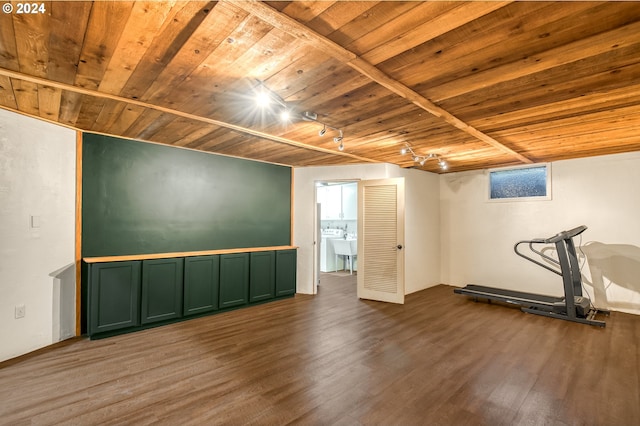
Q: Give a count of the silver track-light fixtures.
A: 2